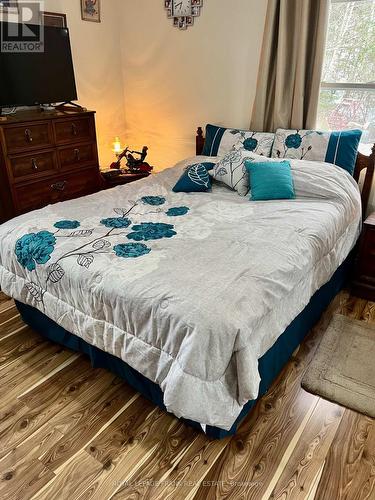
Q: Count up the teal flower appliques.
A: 9